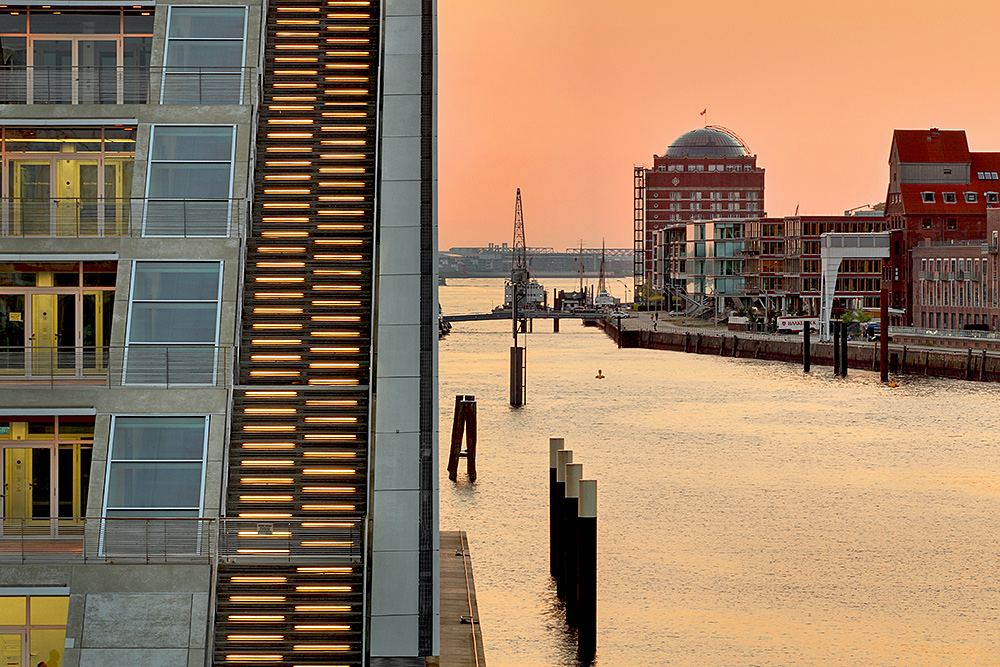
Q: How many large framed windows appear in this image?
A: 4